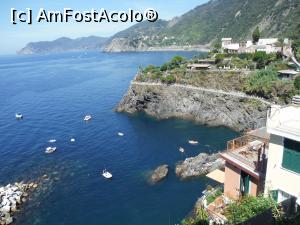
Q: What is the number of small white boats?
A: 9